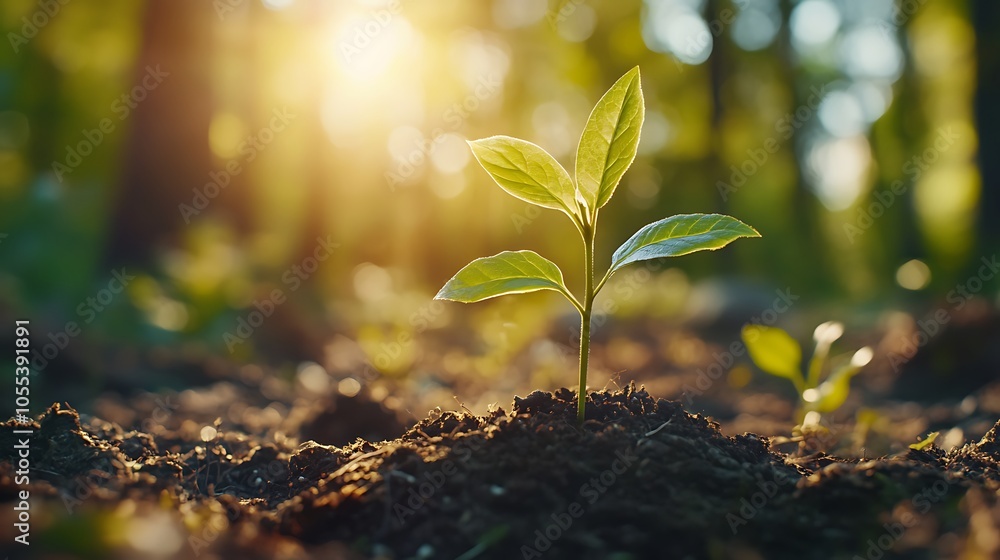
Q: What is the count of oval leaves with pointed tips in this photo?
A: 4